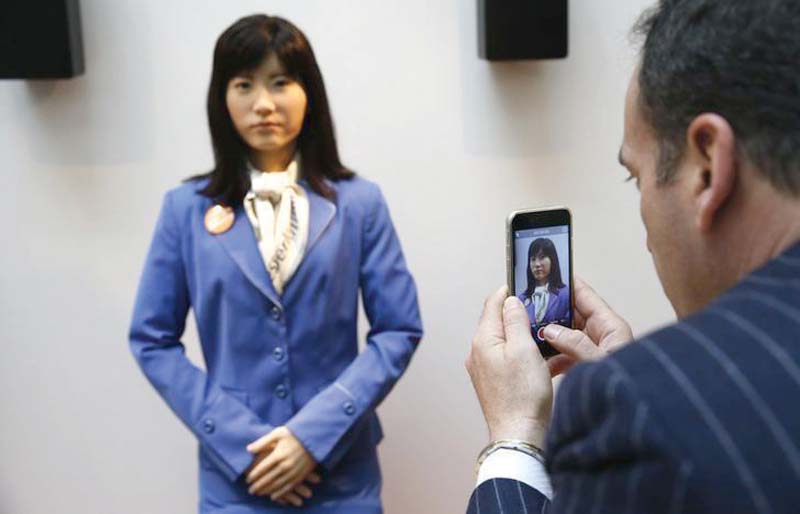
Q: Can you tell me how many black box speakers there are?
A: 2